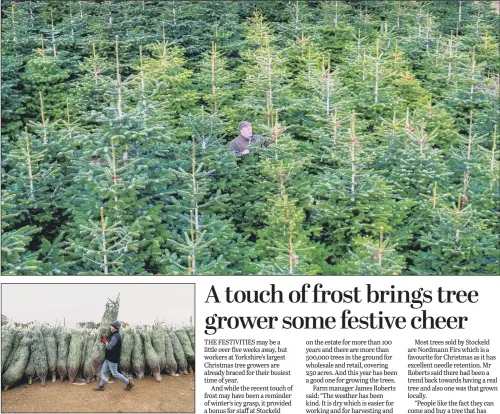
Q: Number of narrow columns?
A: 3